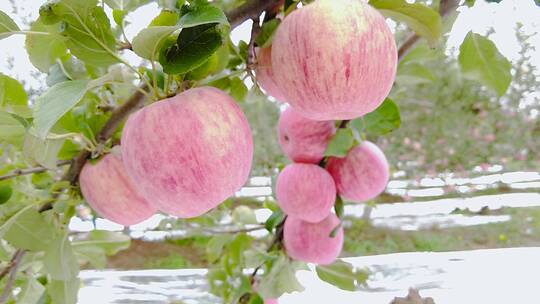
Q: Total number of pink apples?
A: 8